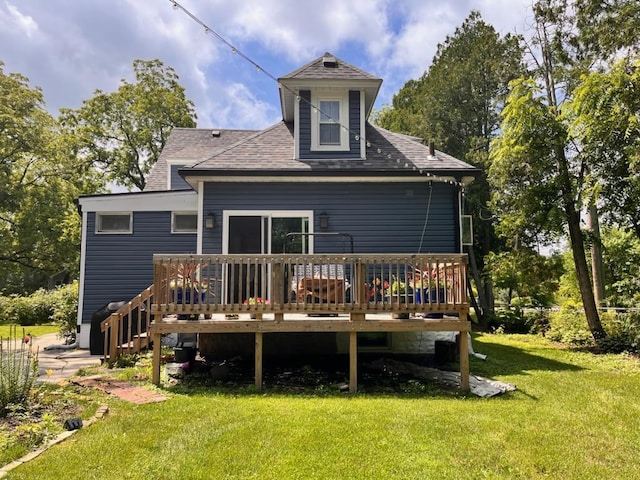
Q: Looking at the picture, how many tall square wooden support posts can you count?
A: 4